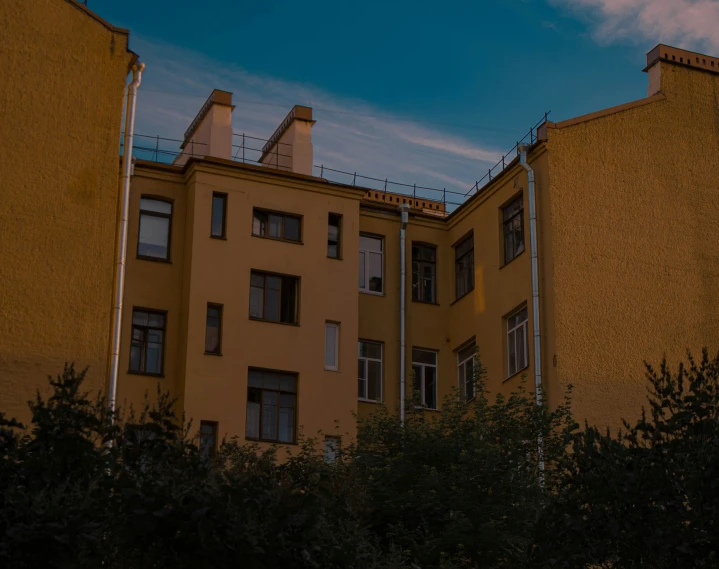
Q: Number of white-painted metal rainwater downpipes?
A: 3